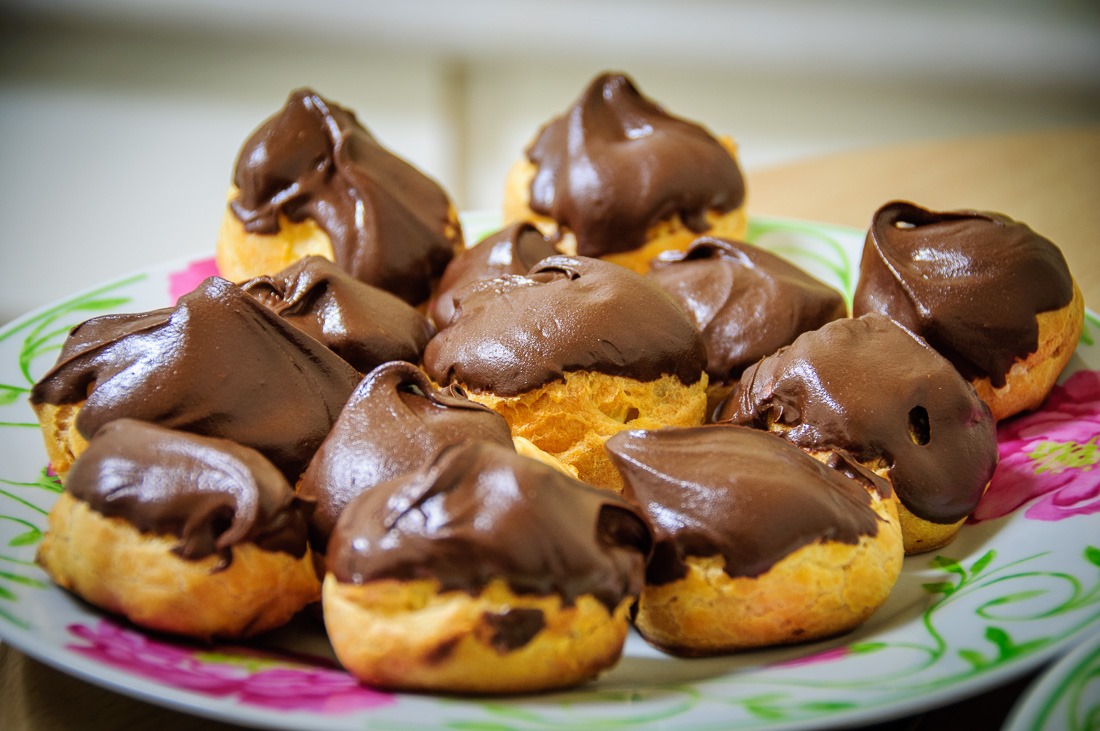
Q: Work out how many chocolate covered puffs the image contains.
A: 13